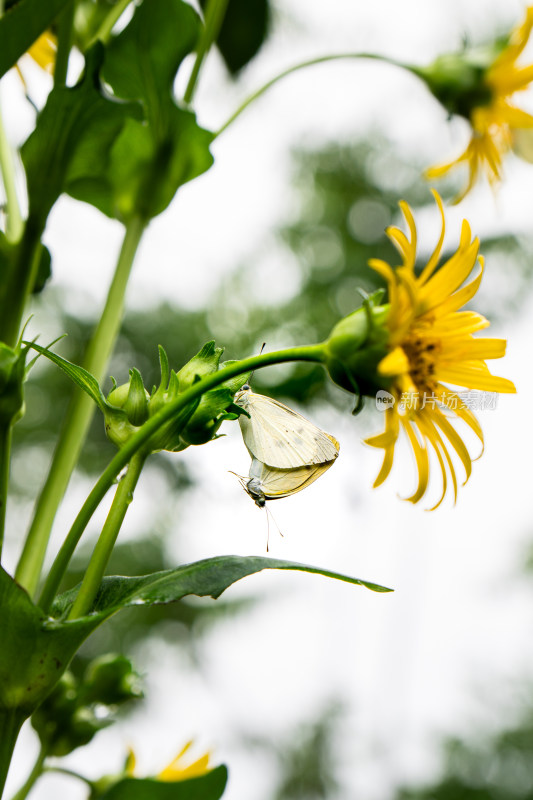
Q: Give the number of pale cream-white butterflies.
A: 2